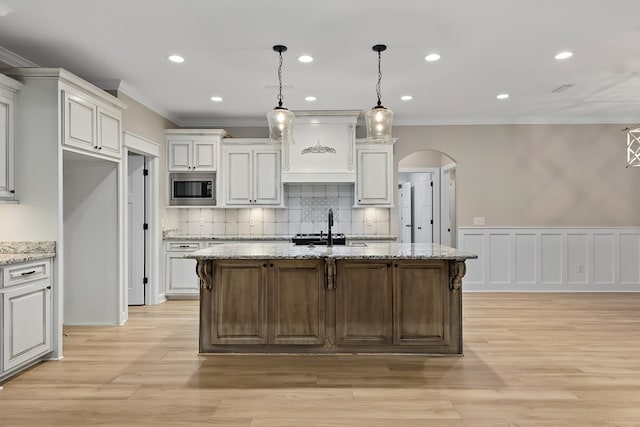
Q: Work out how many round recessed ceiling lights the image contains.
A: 8